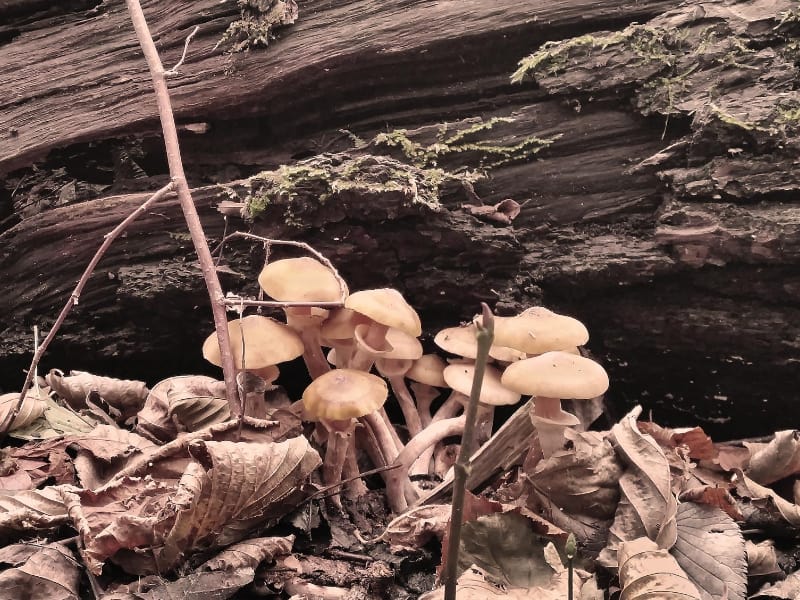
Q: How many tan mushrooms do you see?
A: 11